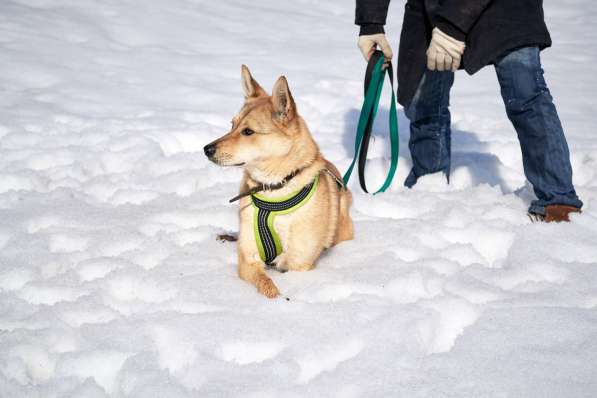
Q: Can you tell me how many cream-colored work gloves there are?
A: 2